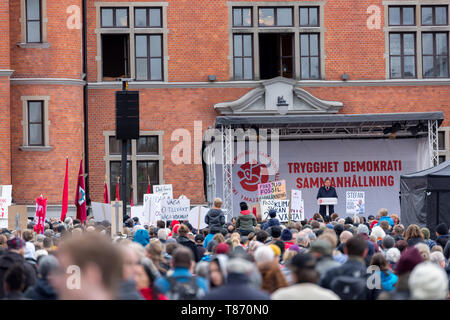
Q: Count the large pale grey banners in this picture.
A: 1